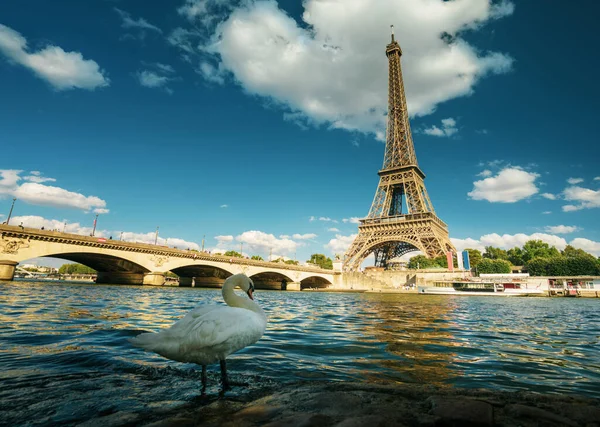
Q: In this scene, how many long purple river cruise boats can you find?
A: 0